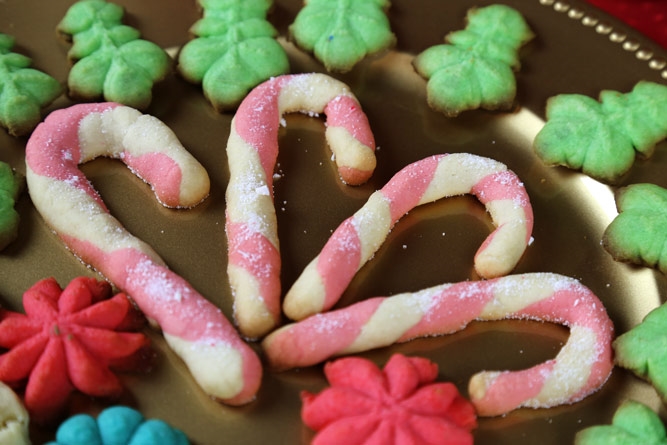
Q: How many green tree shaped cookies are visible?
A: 10